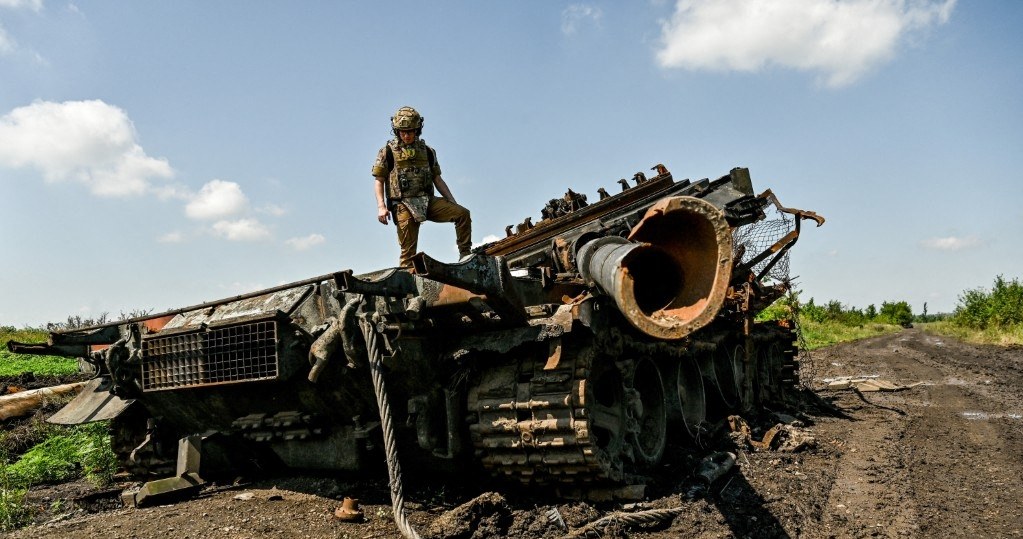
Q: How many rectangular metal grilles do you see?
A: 1